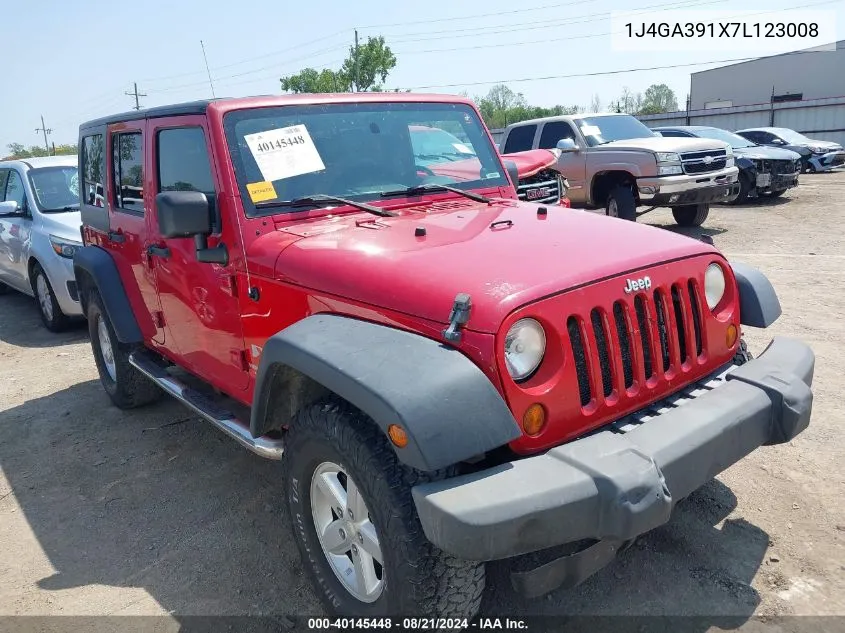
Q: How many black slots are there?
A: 7